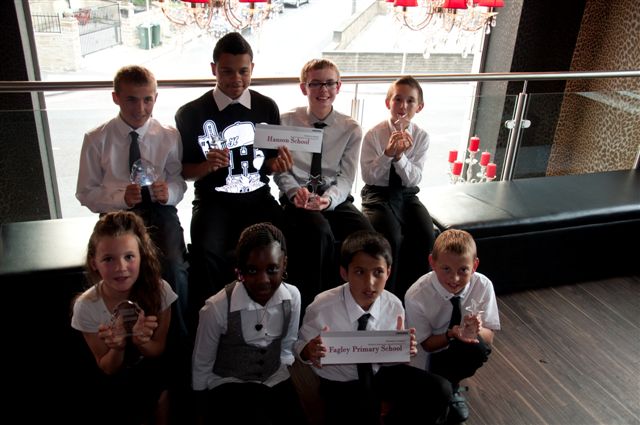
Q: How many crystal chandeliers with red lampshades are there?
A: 2